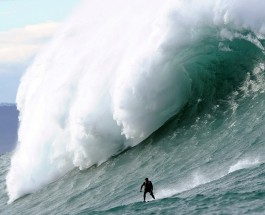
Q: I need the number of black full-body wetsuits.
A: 1